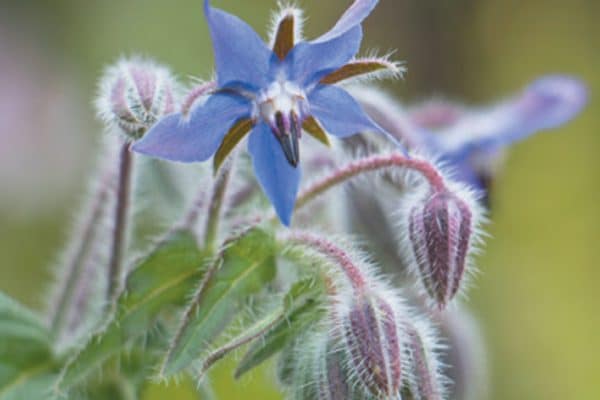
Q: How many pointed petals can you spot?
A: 5